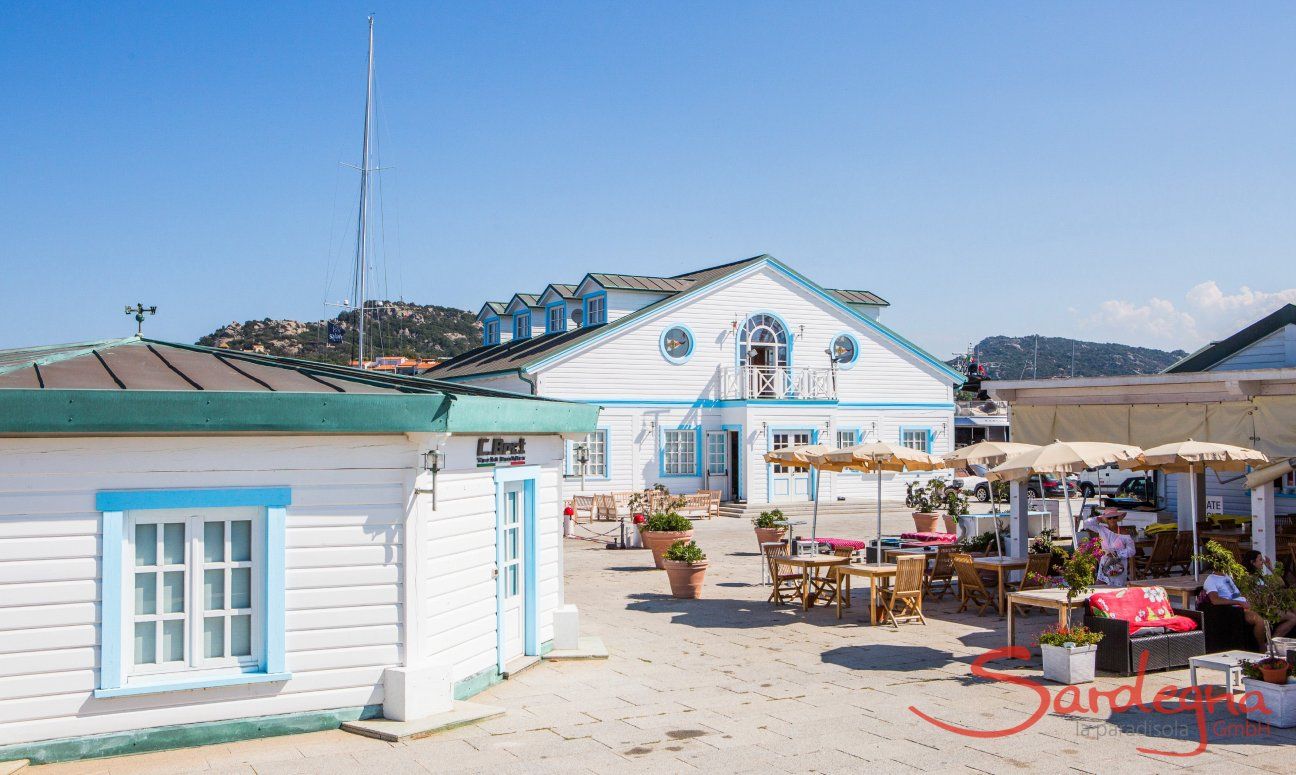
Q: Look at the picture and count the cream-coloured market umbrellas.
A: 5